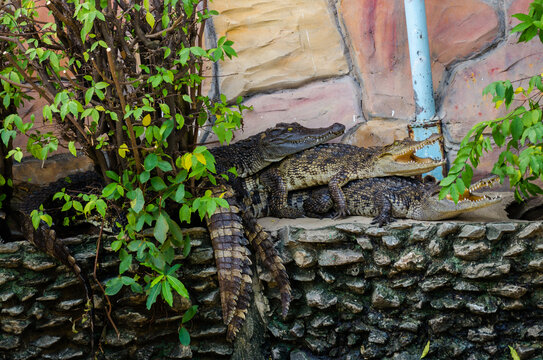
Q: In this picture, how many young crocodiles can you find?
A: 3